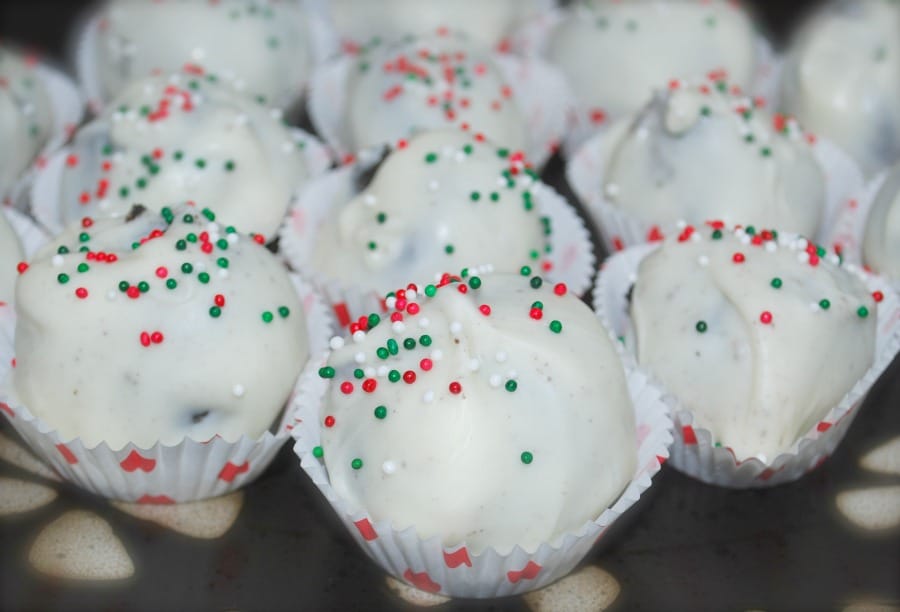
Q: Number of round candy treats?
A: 14